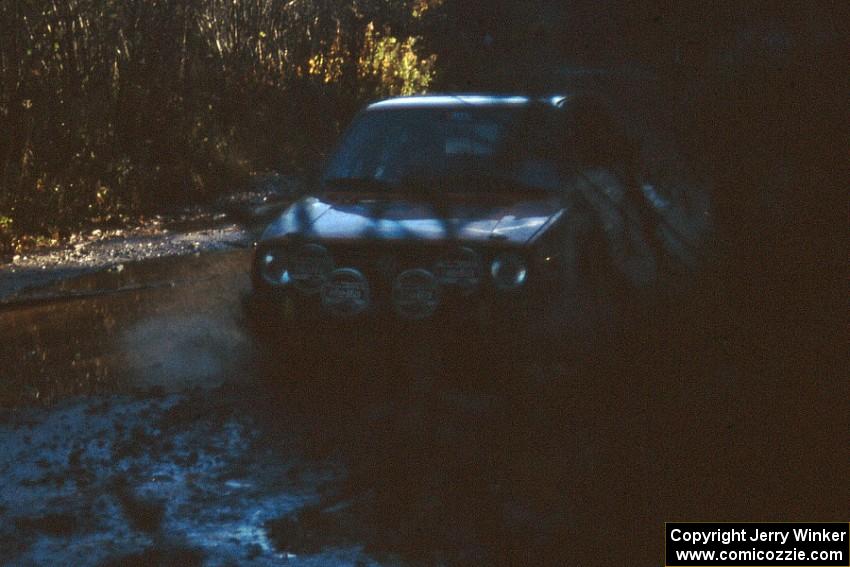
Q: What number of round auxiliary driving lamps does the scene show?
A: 4